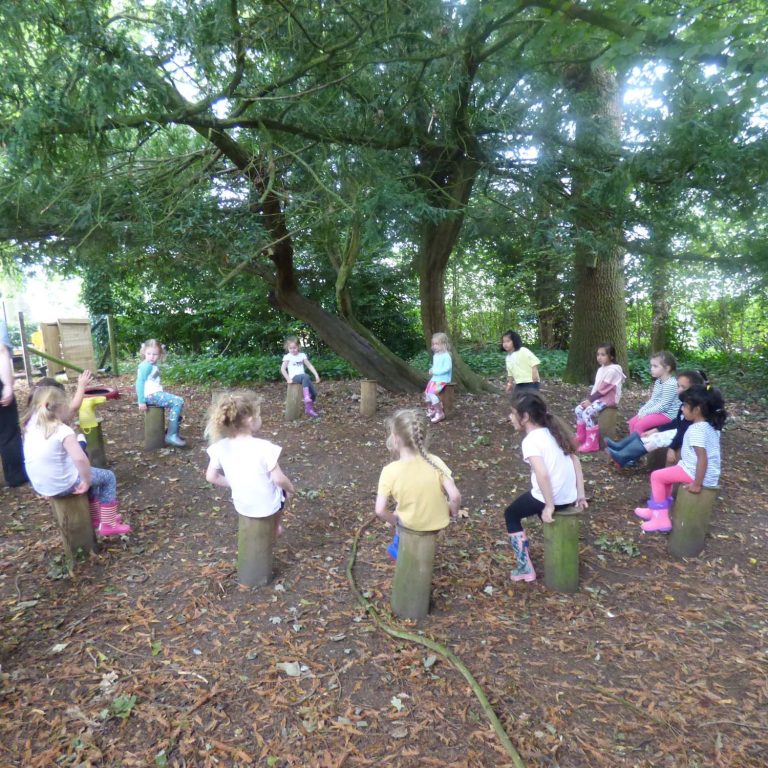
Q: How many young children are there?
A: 13